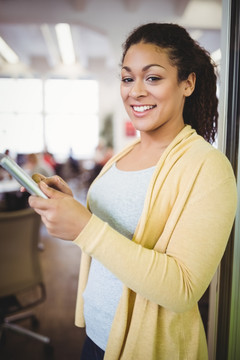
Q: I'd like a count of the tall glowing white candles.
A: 0